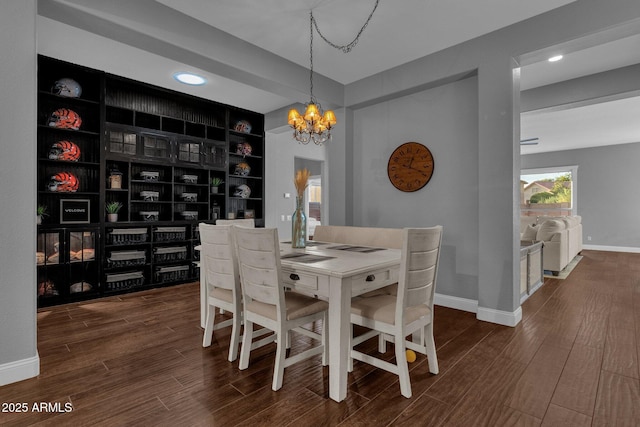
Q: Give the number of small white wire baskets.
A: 6